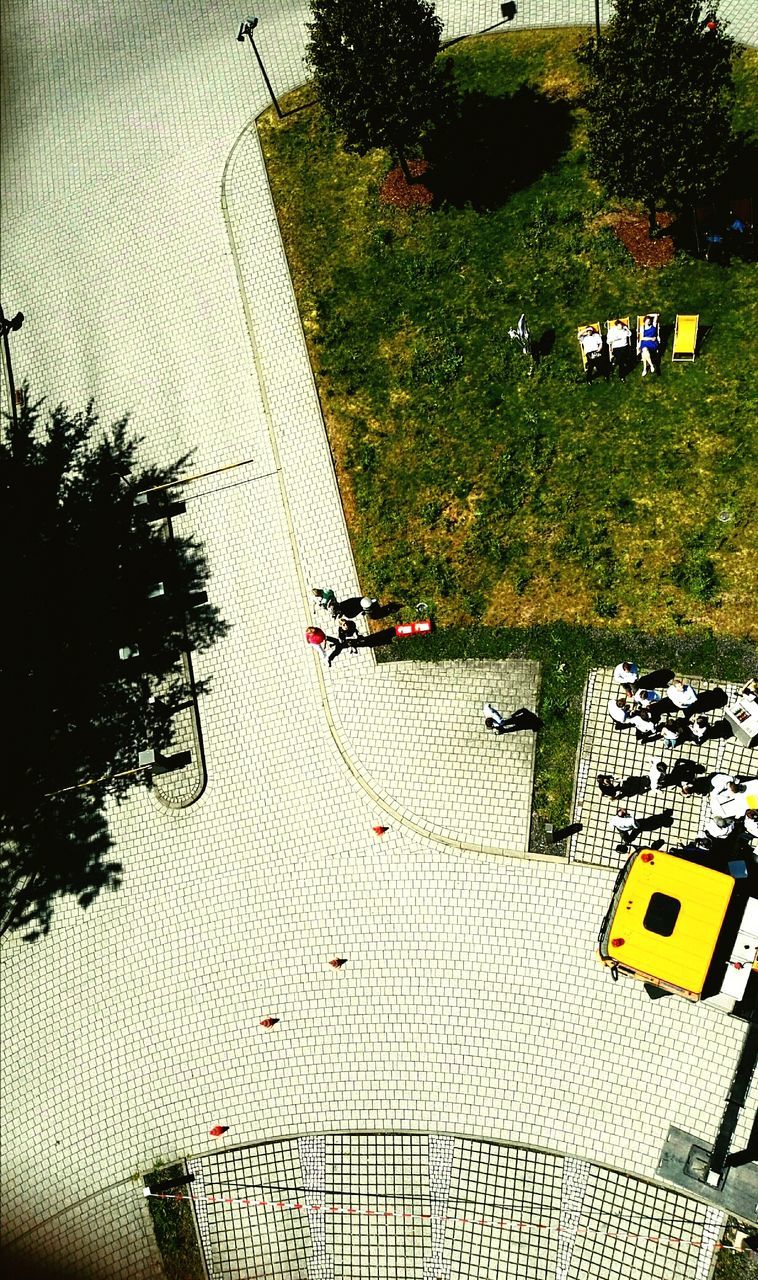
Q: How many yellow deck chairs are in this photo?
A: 4